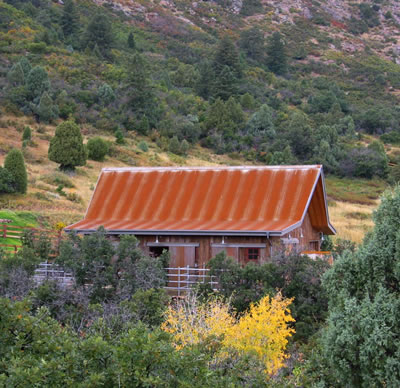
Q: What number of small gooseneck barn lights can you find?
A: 5